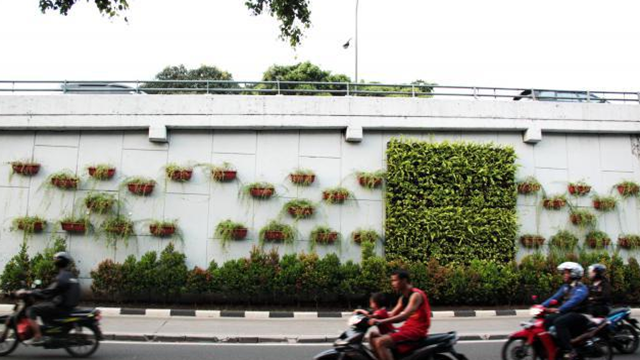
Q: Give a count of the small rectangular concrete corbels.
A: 3